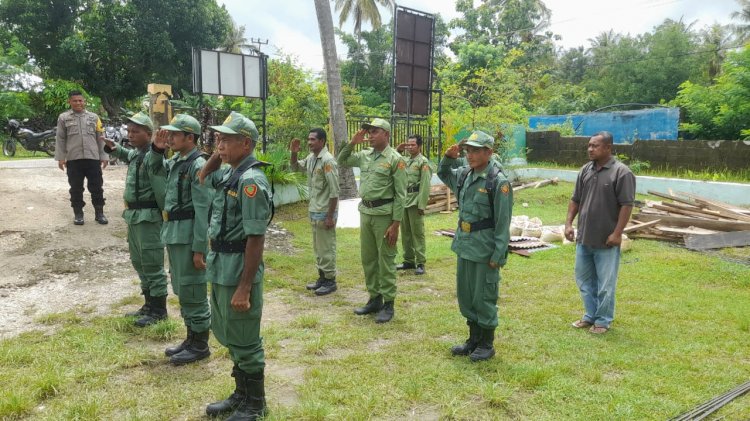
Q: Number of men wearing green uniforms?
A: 7